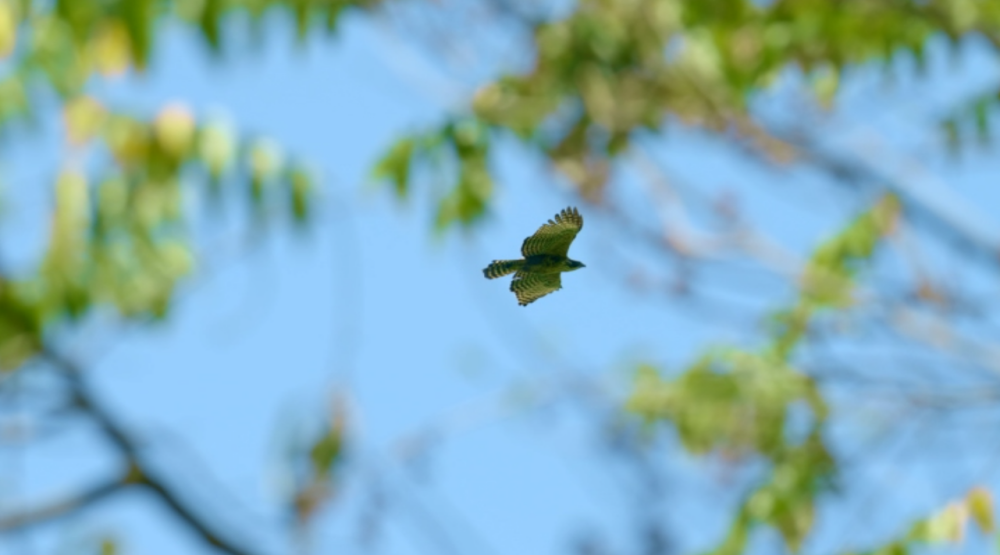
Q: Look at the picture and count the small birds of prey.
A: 1